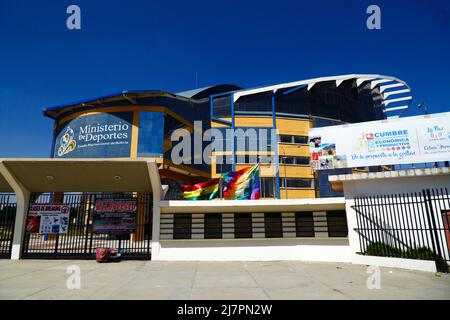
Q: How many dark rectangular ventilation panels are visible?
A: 6